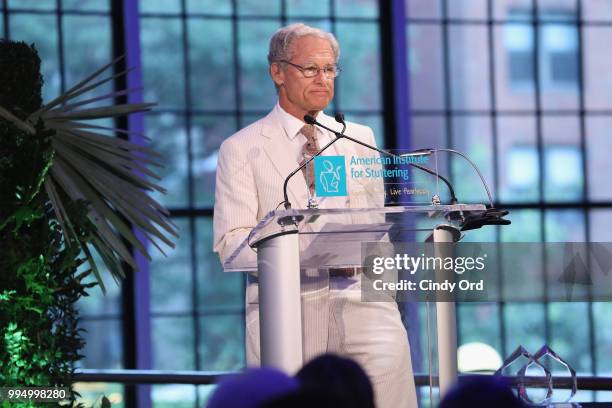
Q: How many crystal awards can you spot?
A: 2